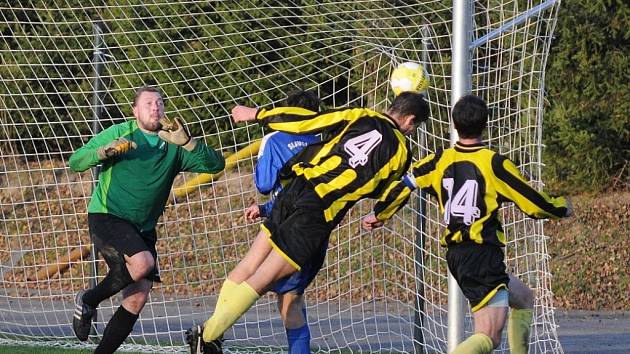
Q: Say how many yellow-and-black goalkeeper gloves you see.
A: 2